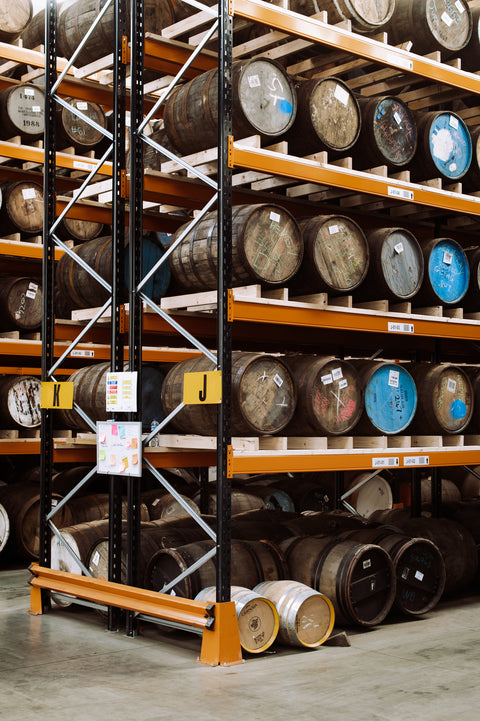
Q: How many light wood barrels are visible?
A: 2